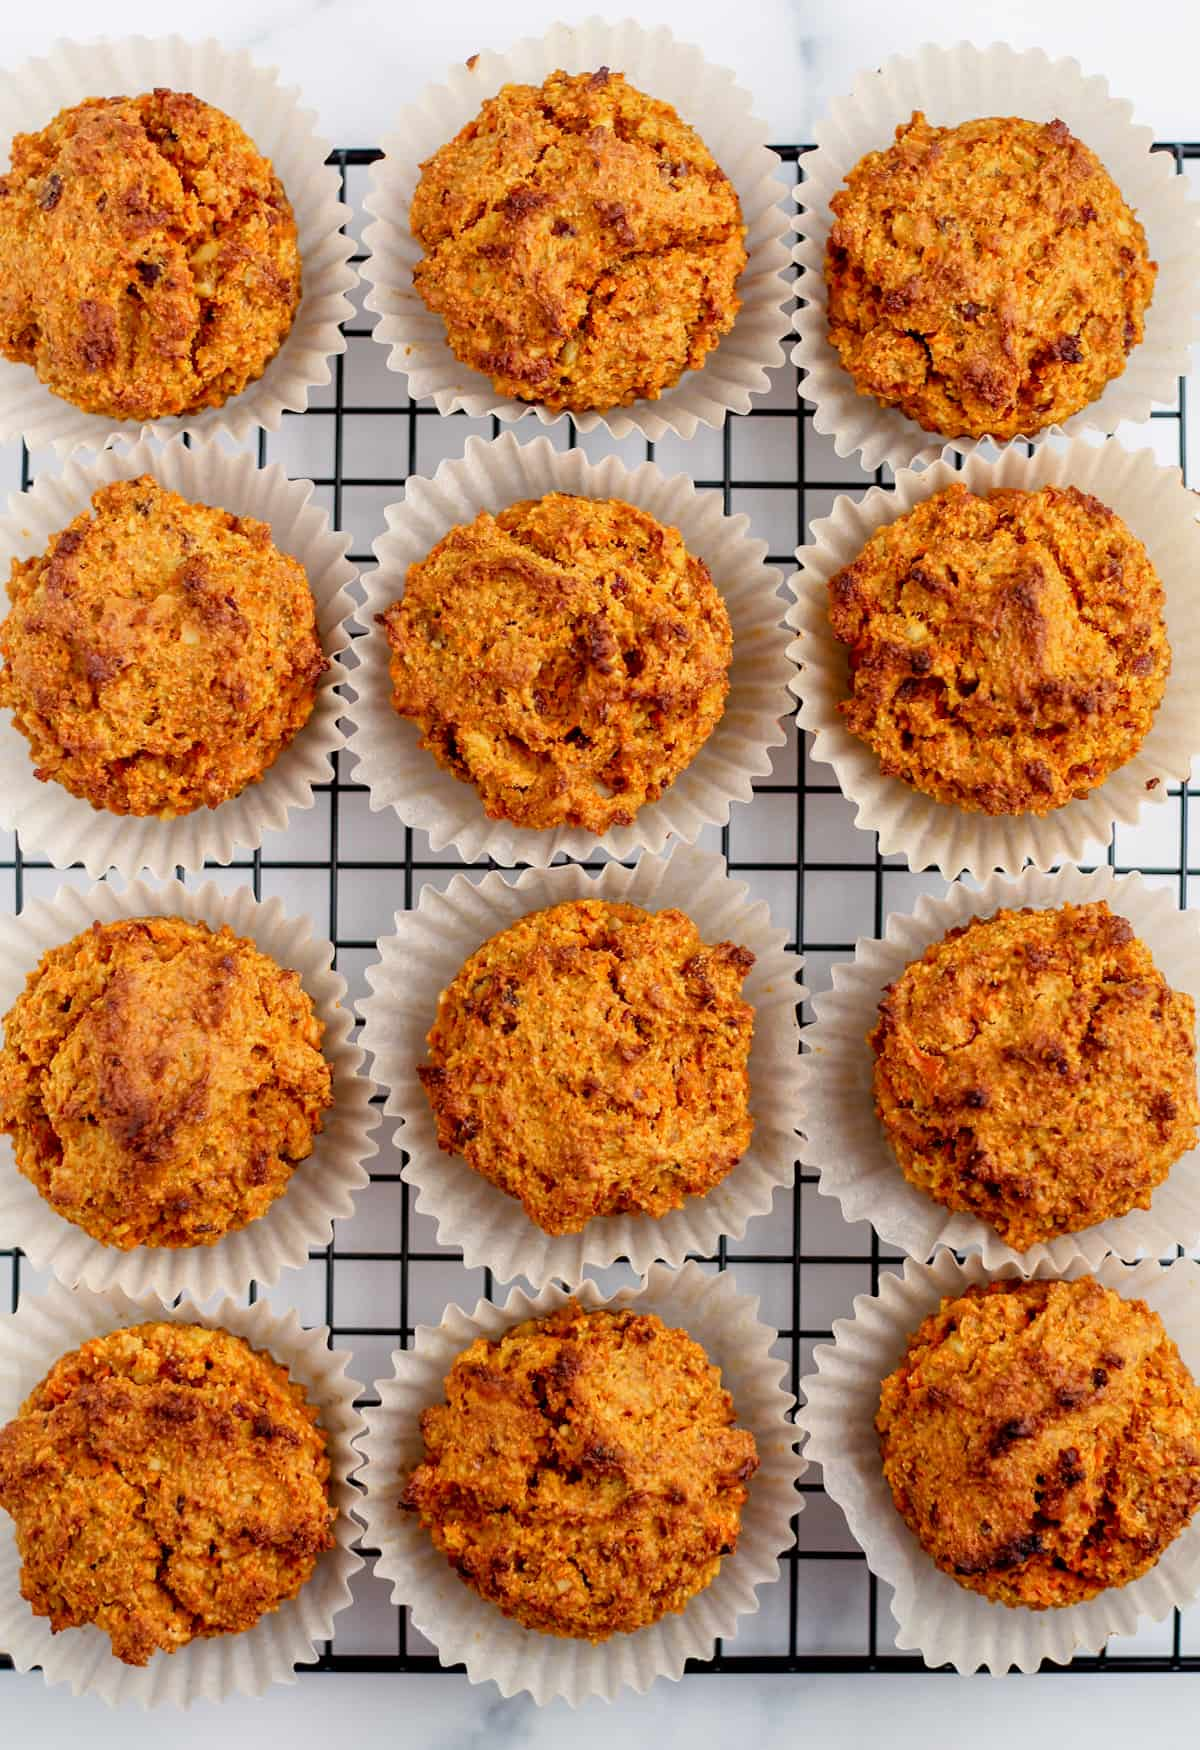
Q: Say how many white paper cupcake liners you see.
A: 12